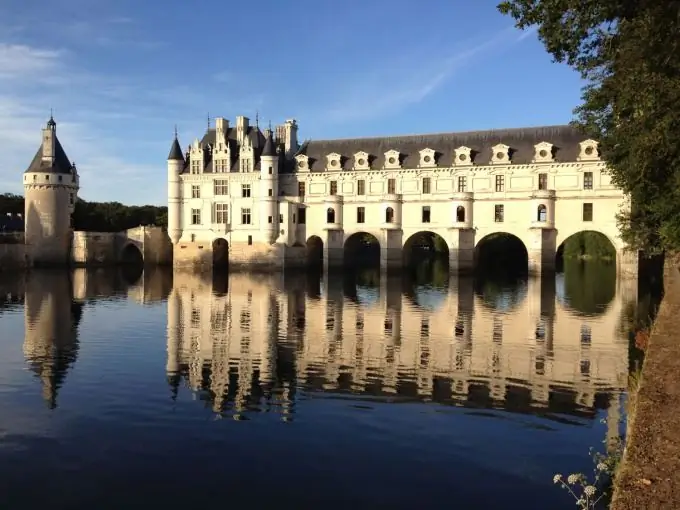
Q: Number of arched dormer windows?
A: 9